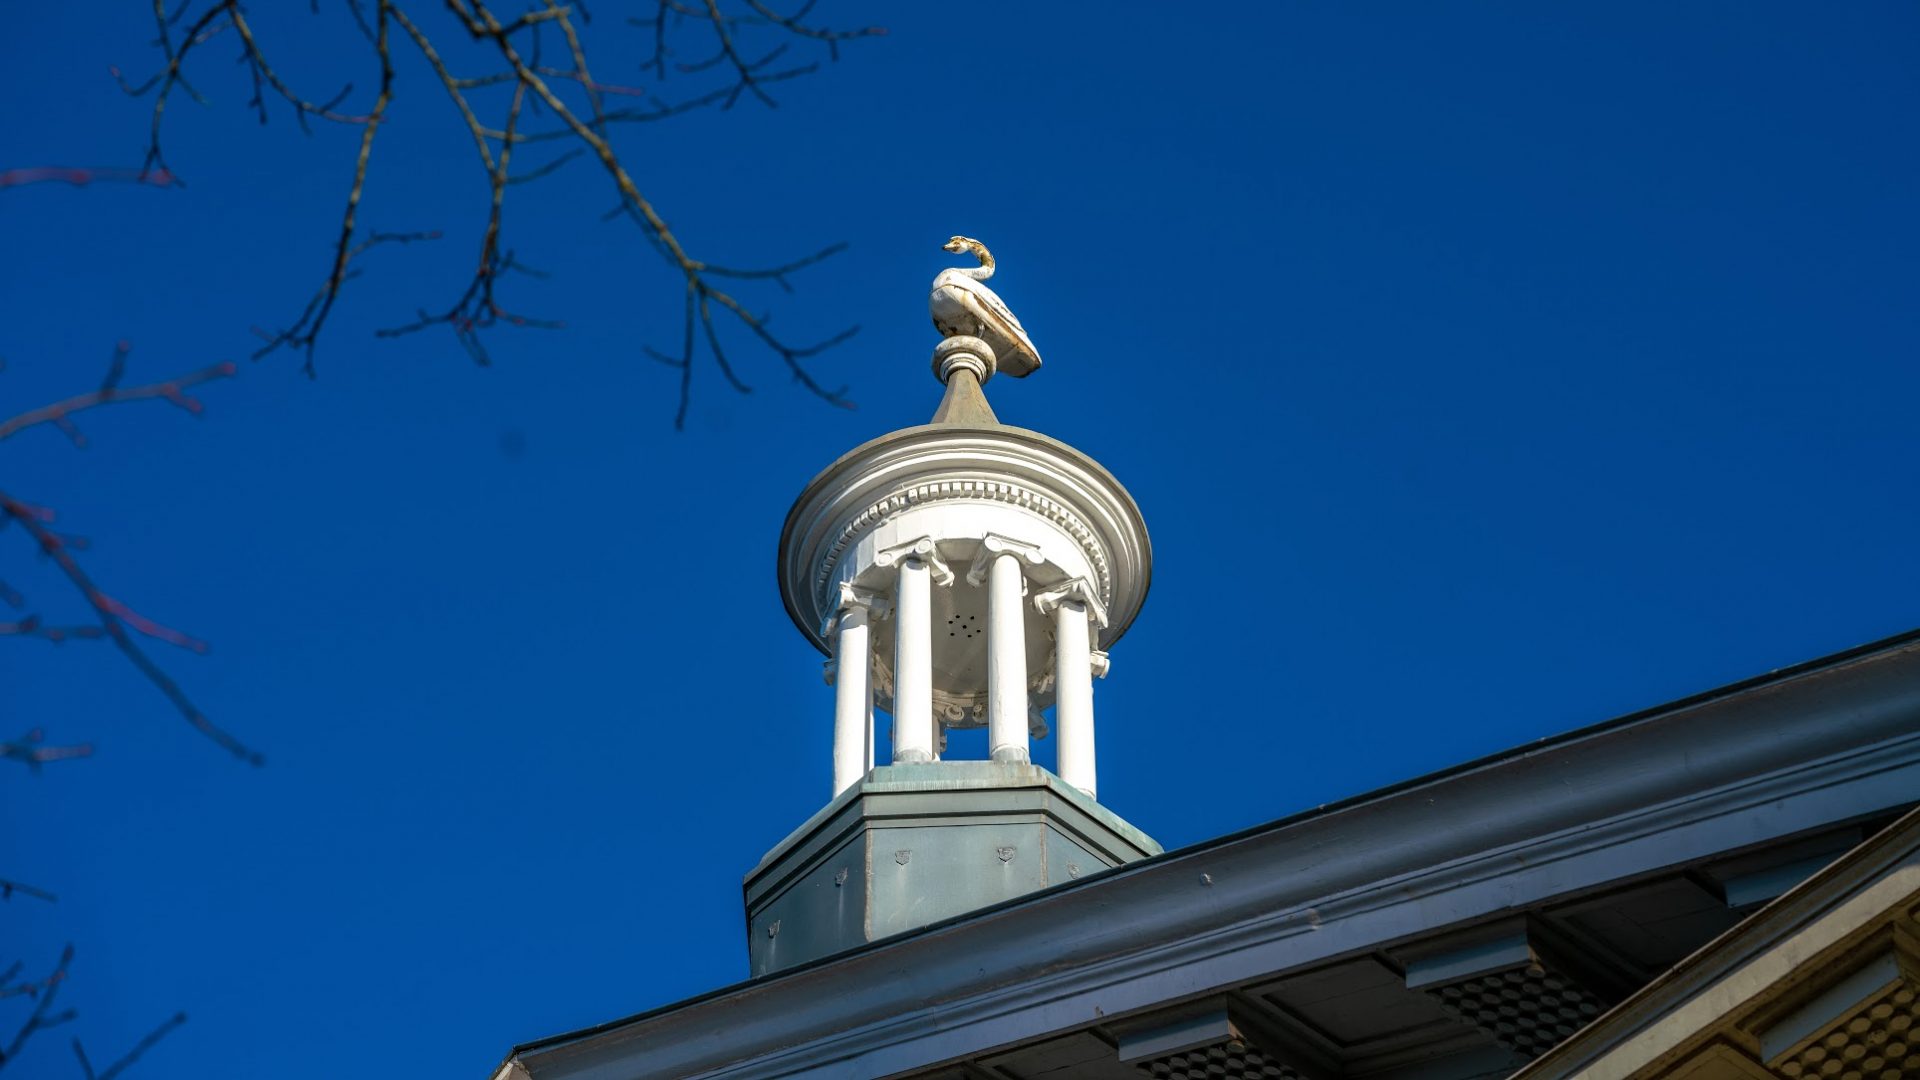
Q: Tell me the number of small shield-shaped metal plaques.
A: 5